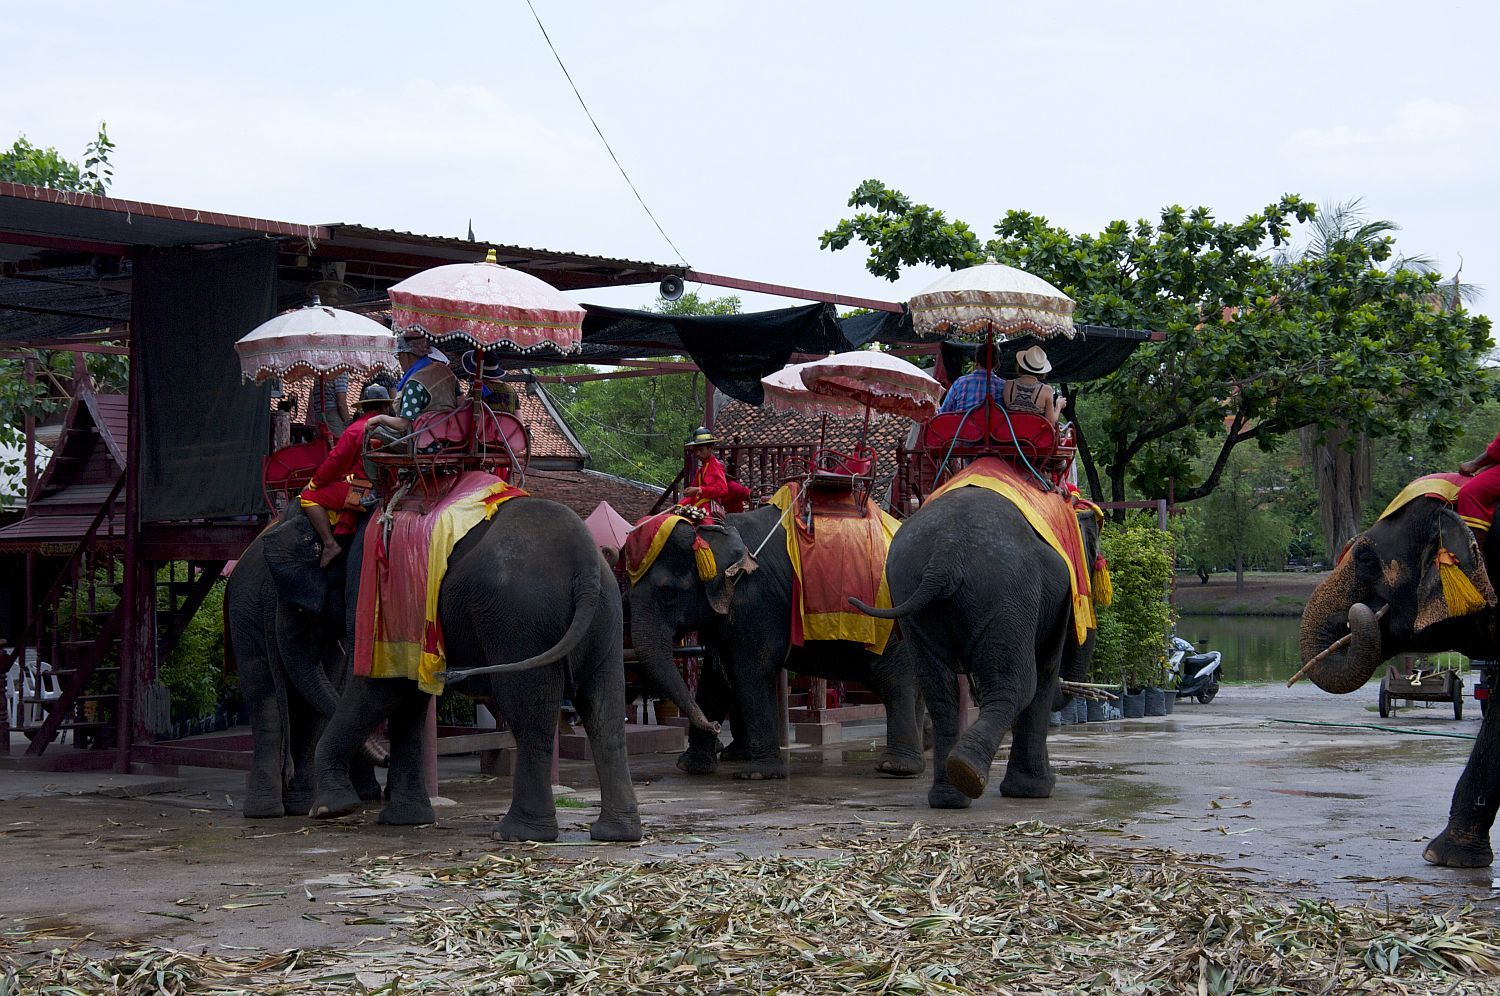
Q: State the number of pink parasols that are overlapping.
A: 2